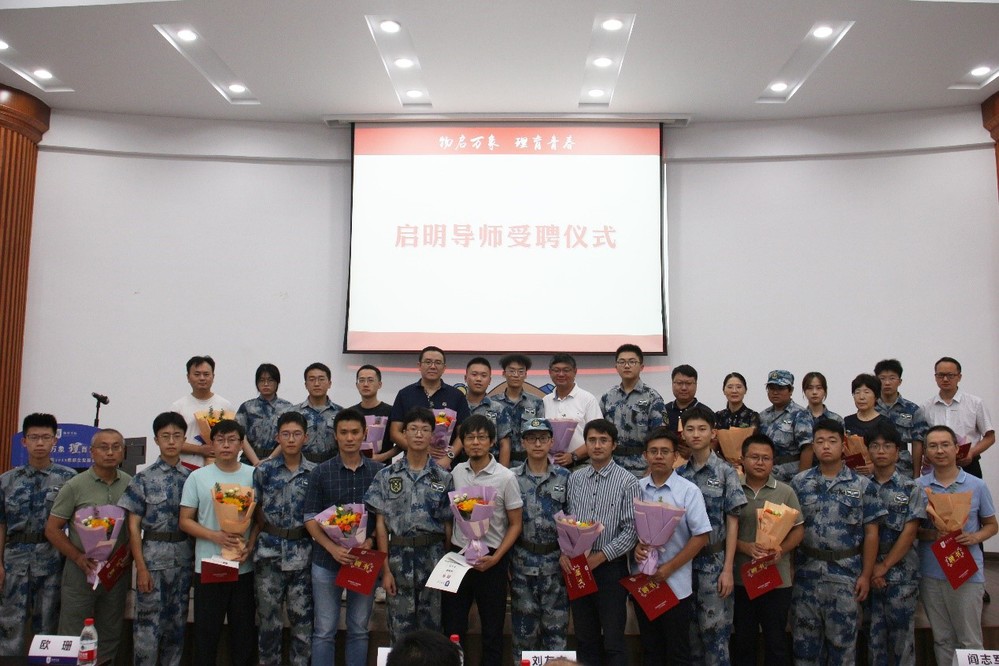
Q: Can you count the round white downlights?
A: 13